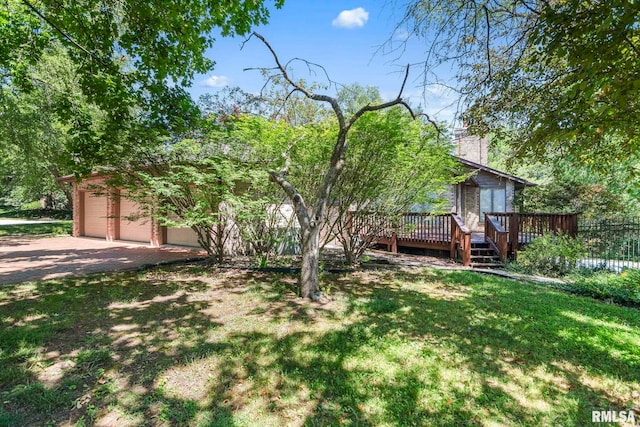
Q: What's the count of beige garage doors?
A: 3